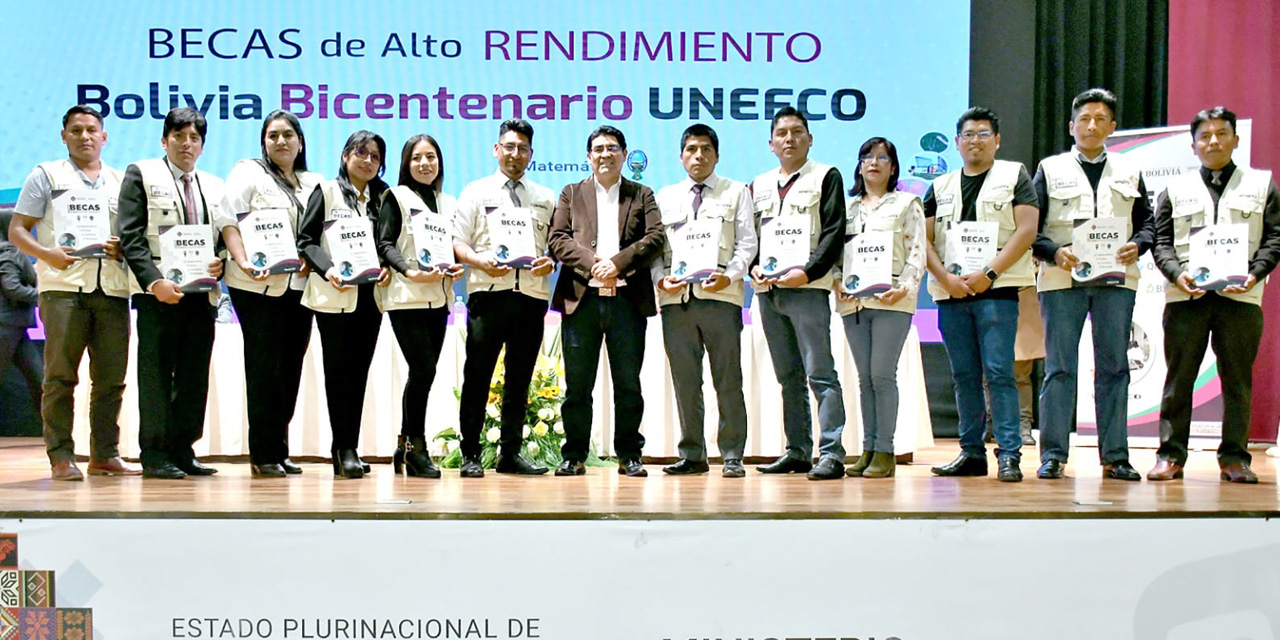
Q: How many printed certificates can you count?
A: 12